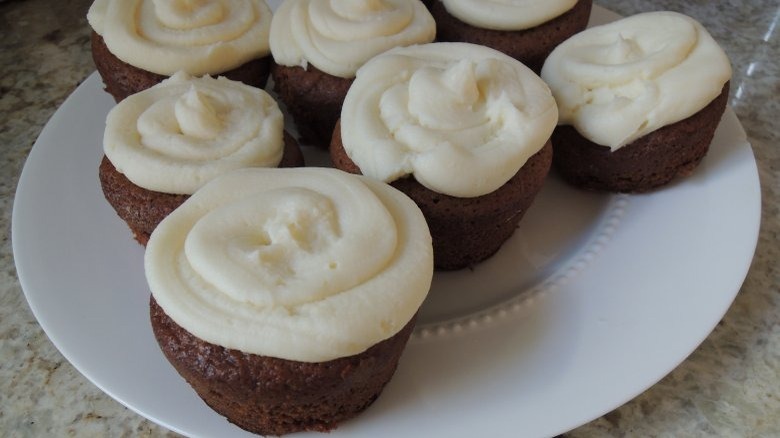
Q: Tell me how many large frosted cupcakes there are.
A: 7